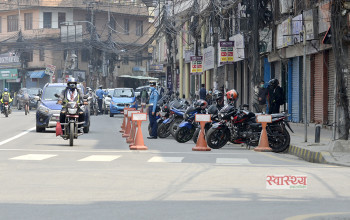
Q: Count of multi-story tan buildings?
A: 1